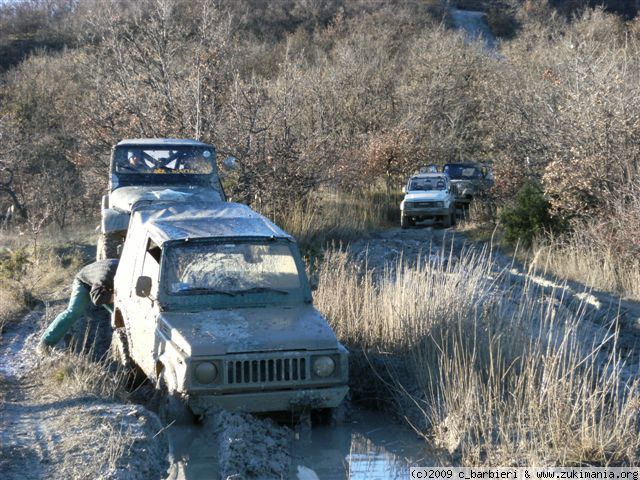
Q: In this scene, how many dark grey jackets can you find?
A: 1